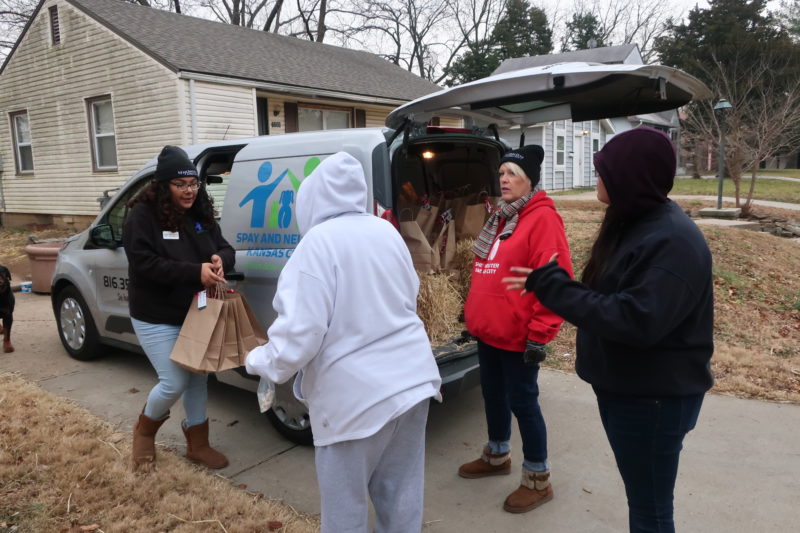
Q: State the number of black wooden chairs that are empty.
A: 0